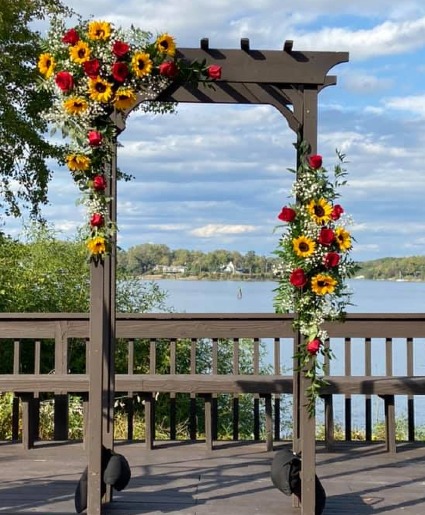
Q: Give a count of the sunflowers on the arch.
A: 14